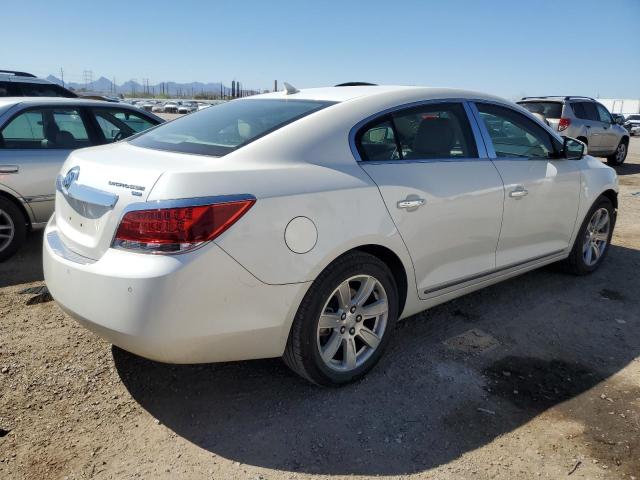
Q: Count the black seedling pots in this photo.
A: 0